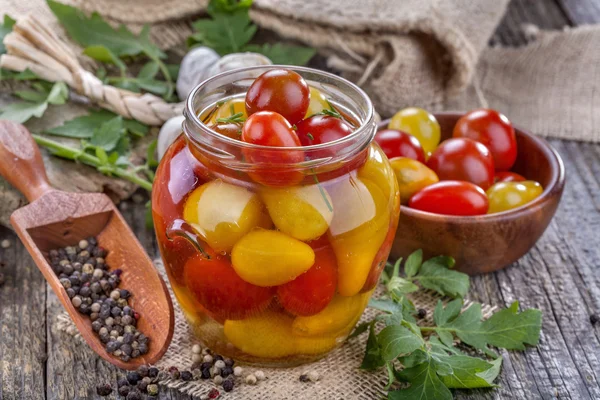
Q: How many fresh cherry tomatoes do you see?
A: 8